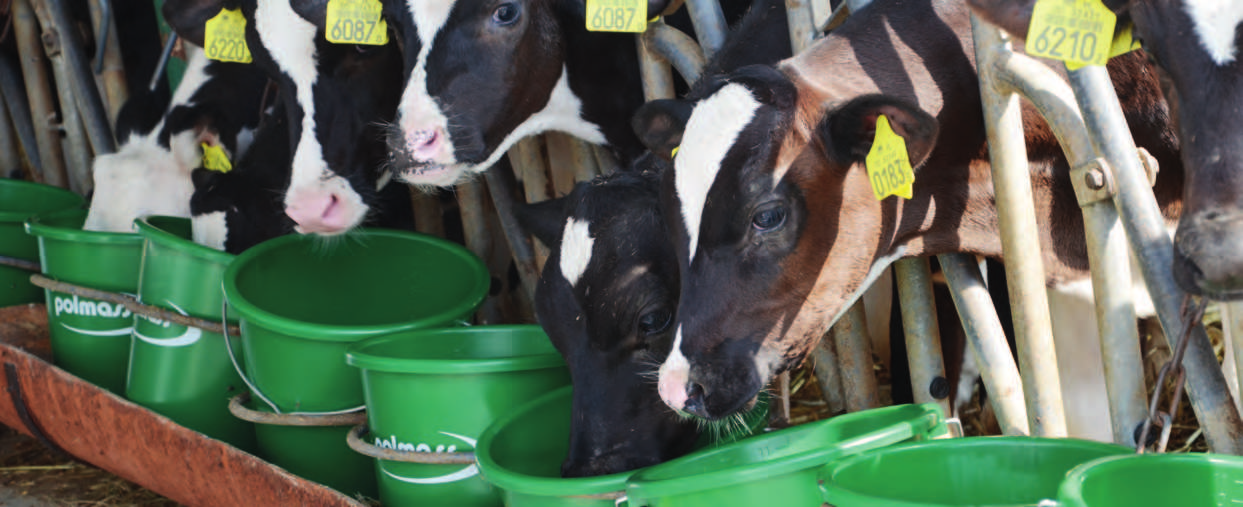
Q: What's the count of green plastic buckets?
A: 9